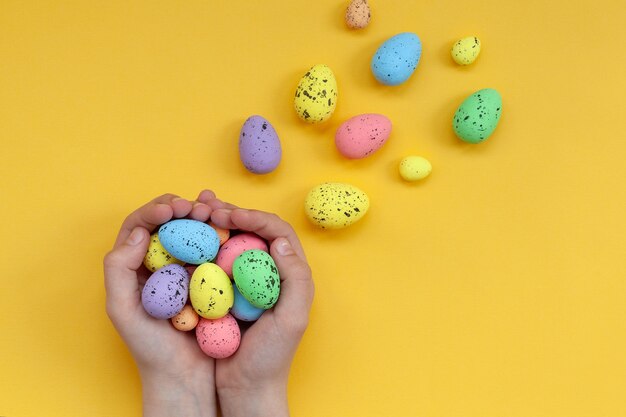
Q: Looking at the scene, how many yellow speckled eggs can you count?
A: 6